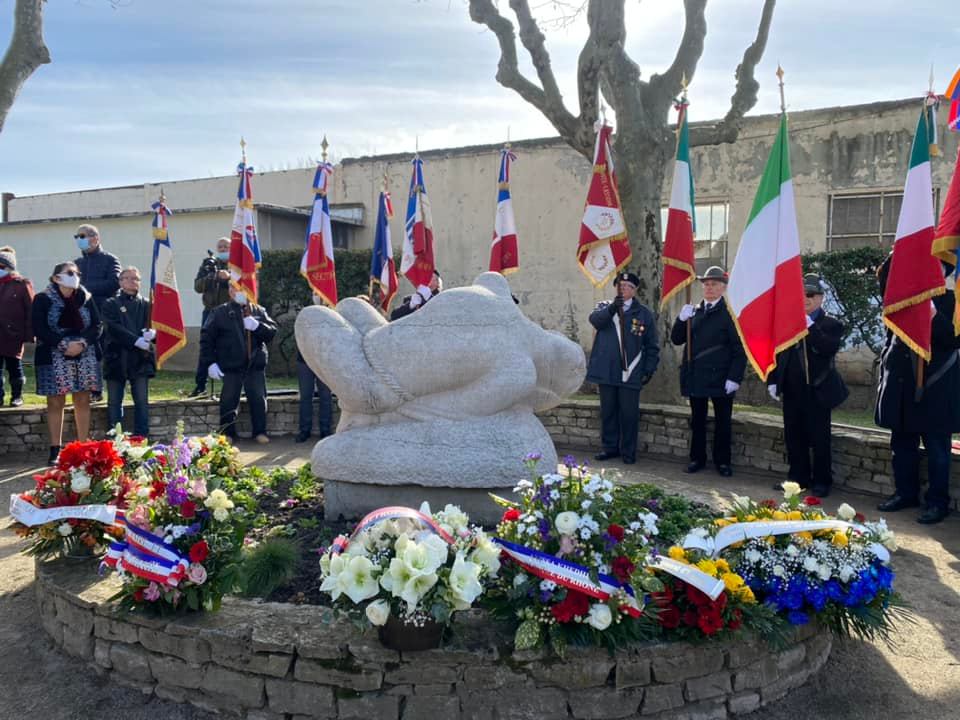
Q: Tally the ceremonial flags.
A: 11